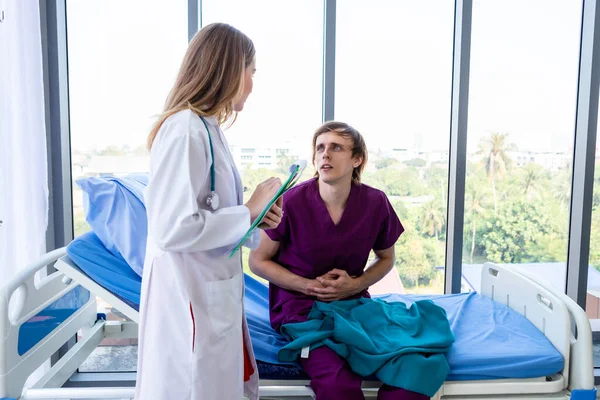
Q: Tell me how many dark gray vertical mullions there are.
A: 5